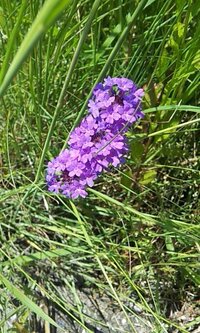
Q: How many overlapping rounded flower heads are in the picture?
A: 3